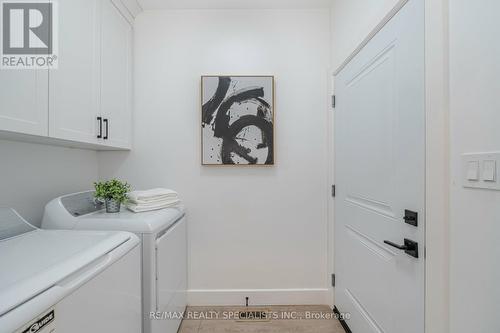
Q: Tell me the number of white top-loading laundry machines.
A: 2